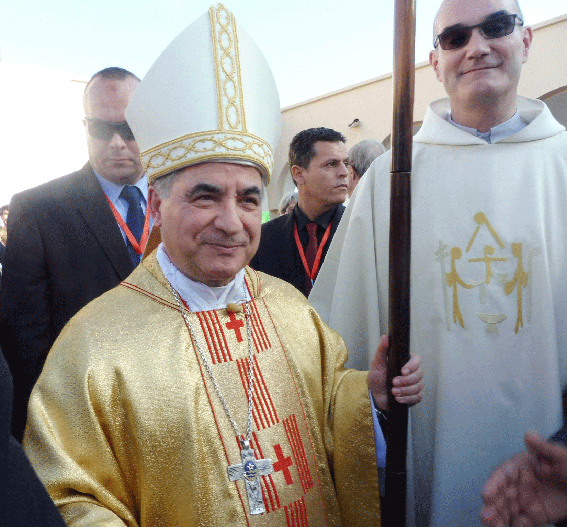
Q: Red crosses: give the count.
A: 2